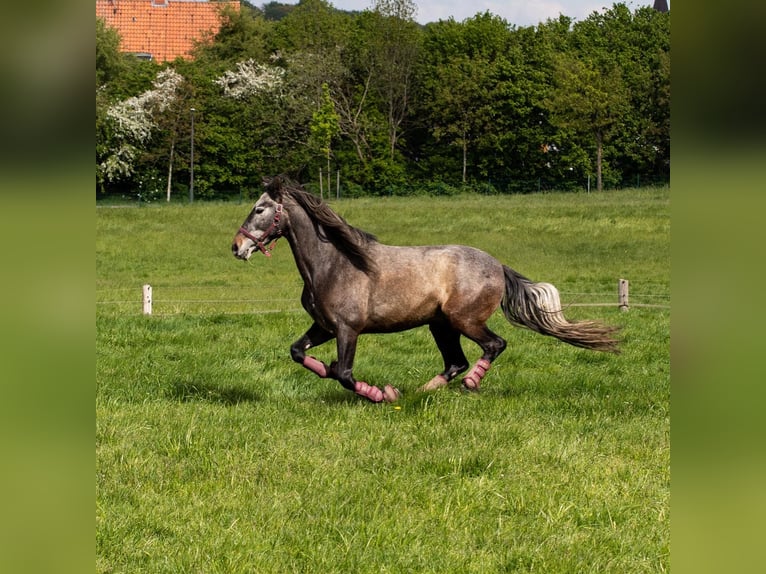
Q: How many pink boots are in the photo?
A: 4